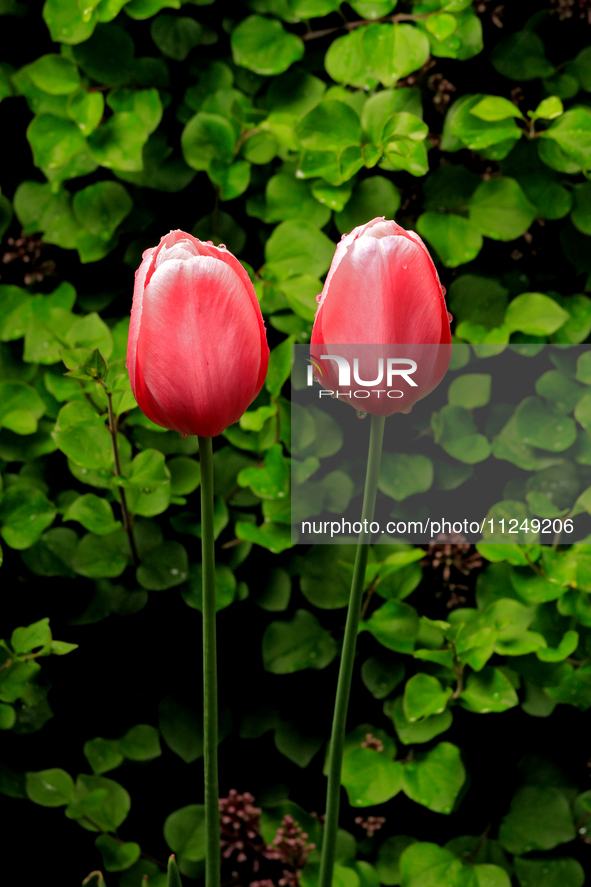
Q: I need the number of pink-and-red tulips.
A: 2